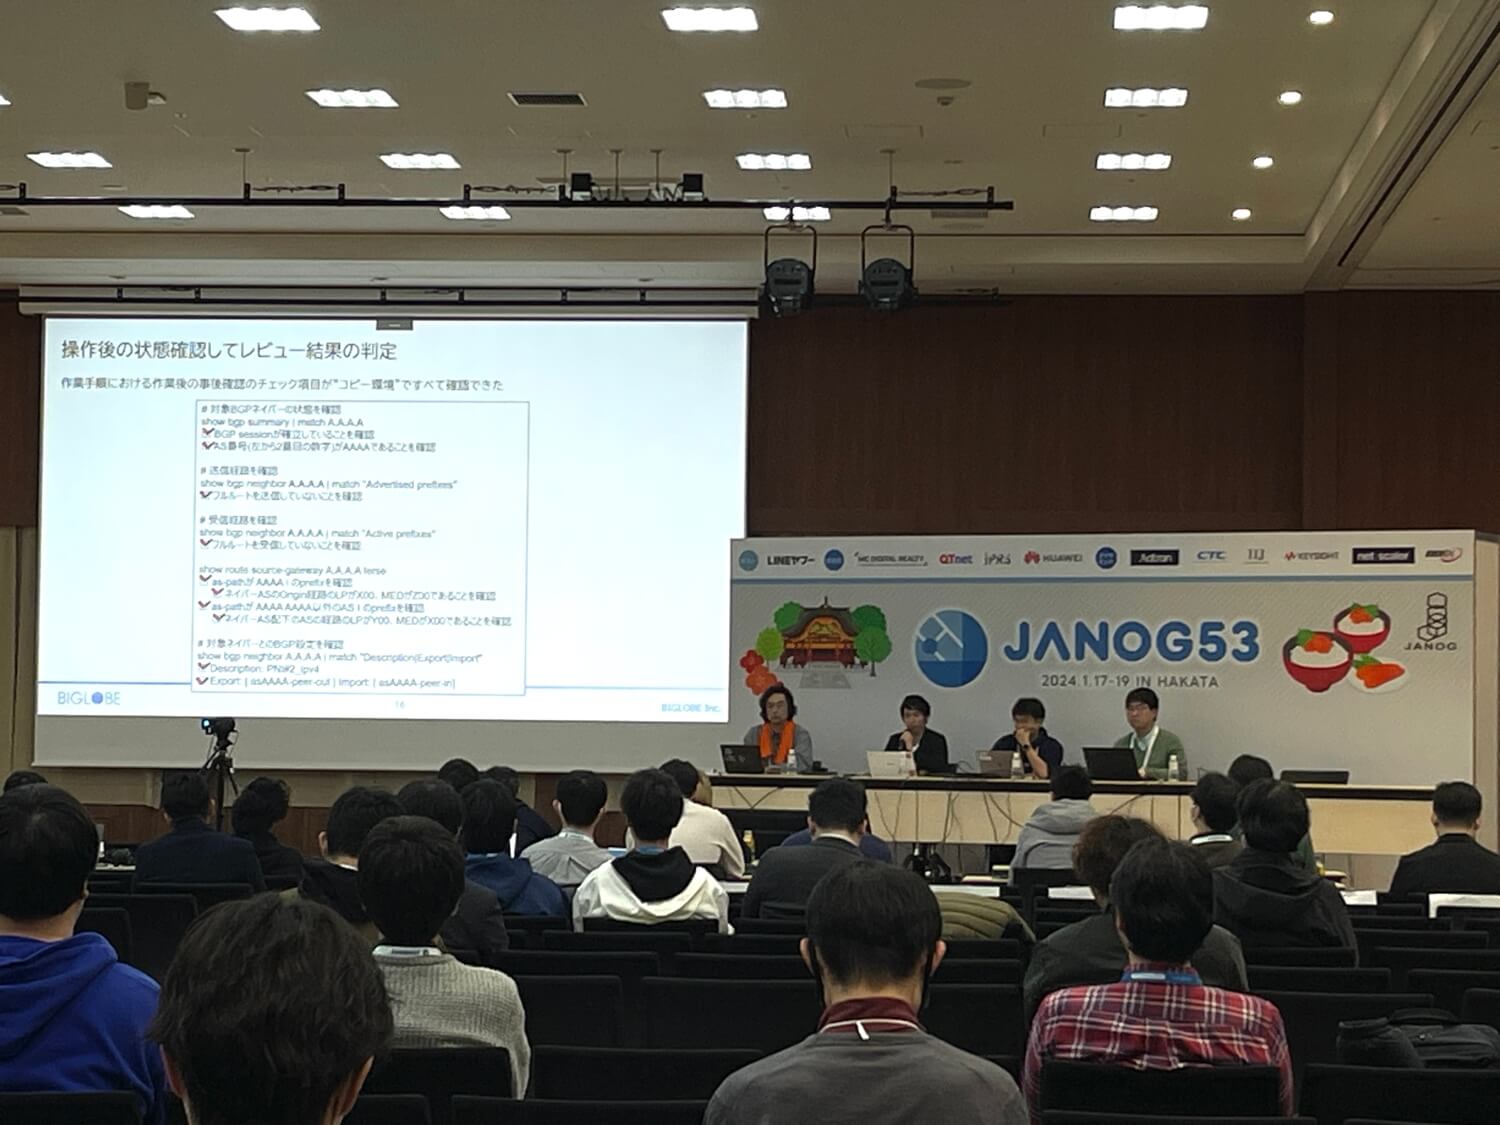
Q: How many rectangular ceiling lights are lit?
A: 15